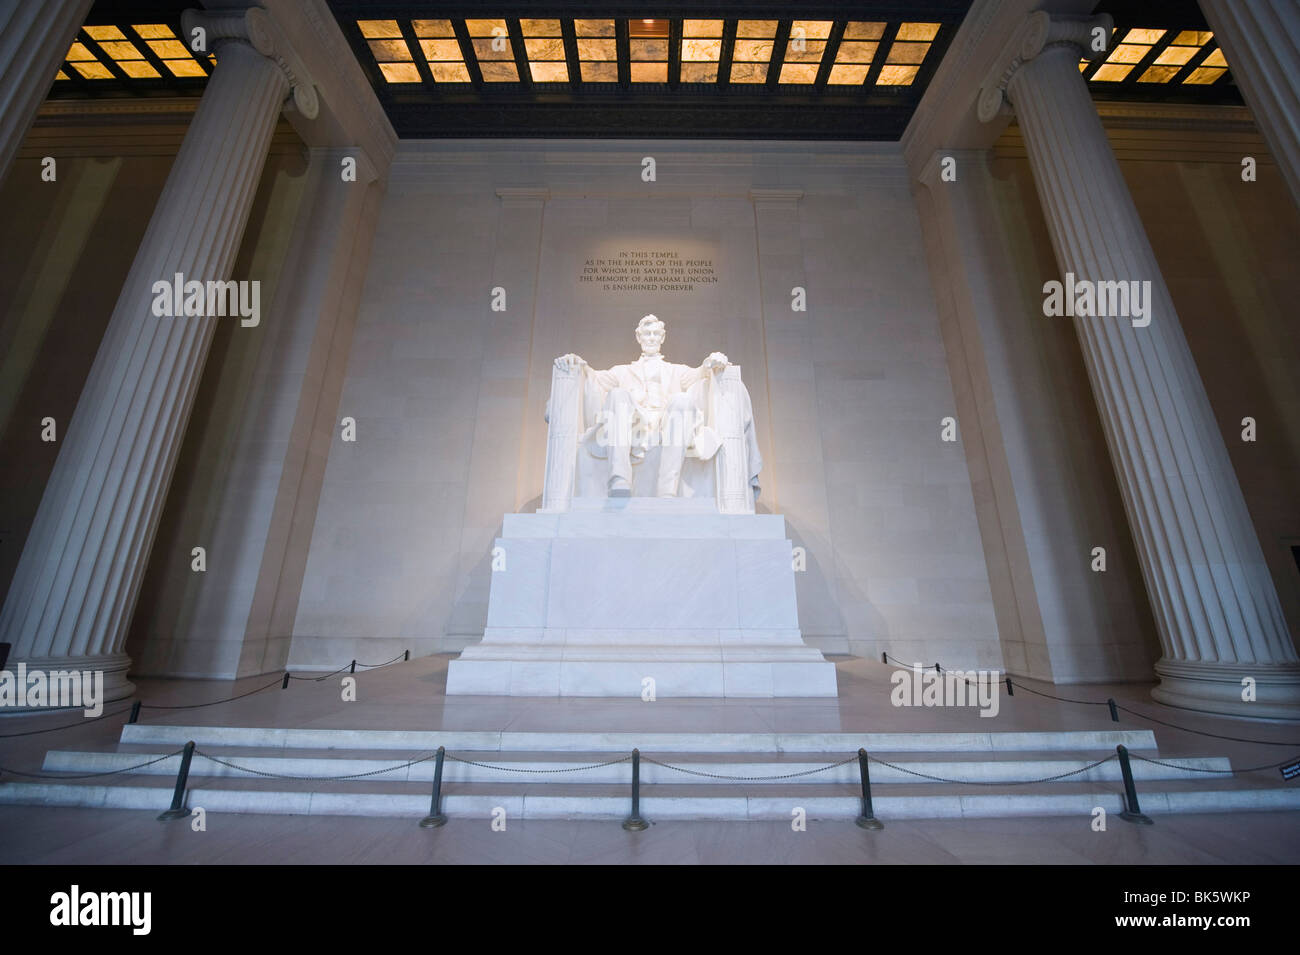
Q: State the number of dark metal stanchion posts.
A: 13